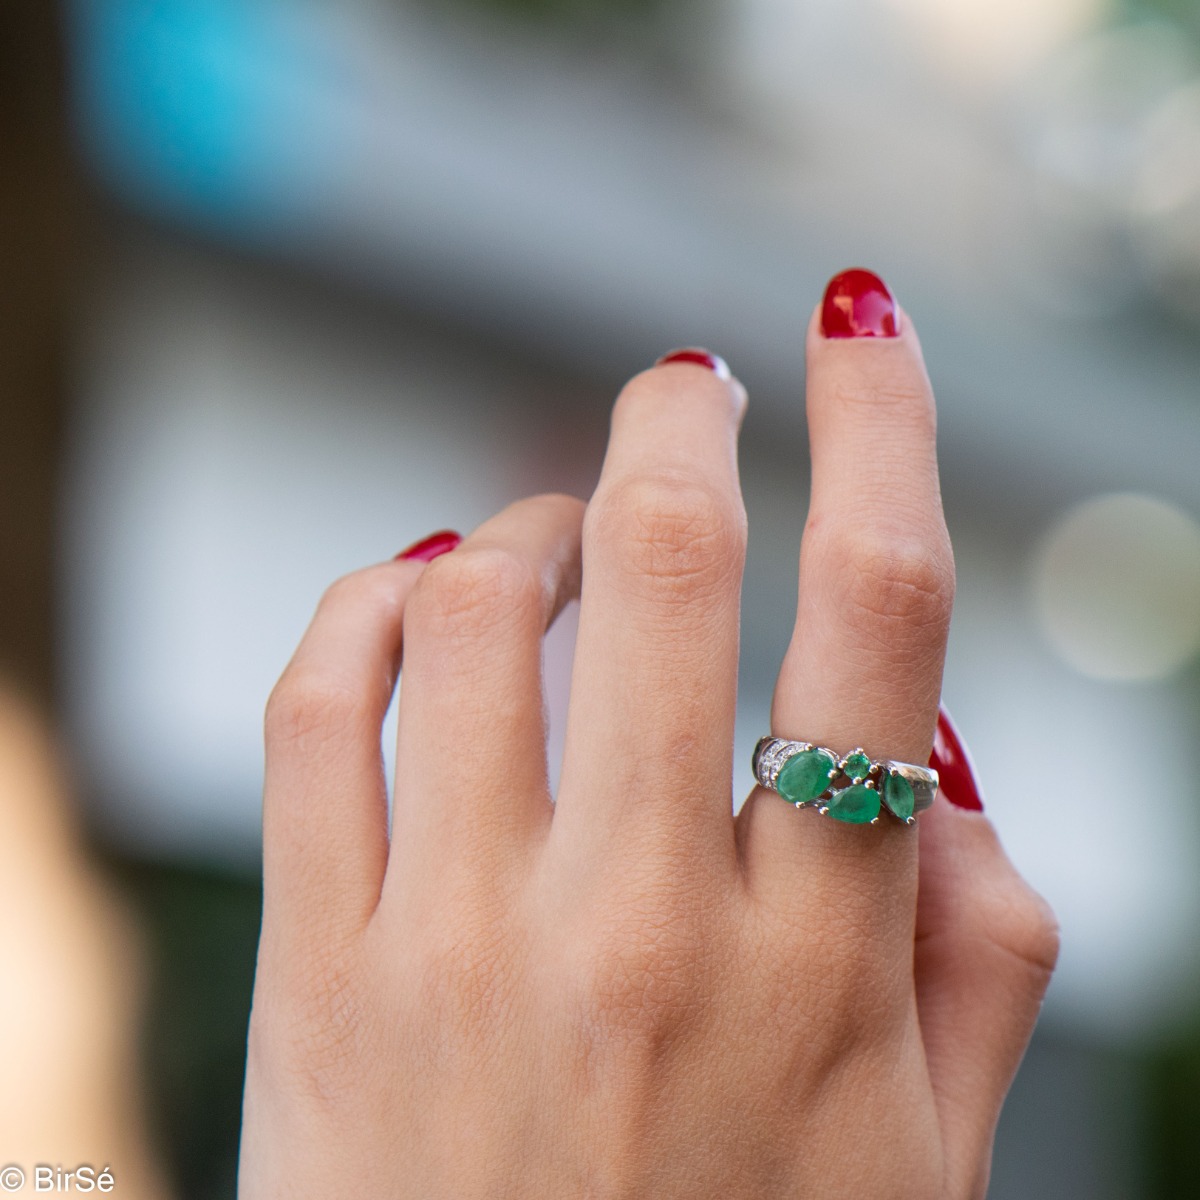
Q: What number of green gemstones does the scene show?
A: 4